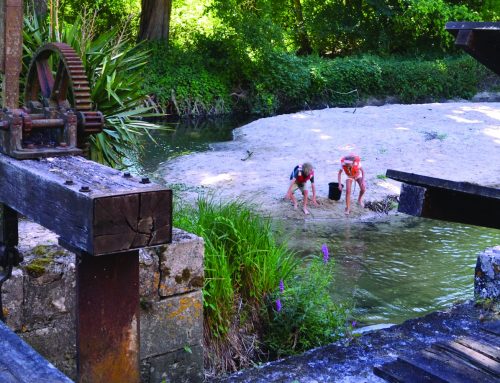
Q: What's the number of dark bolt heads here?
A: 4